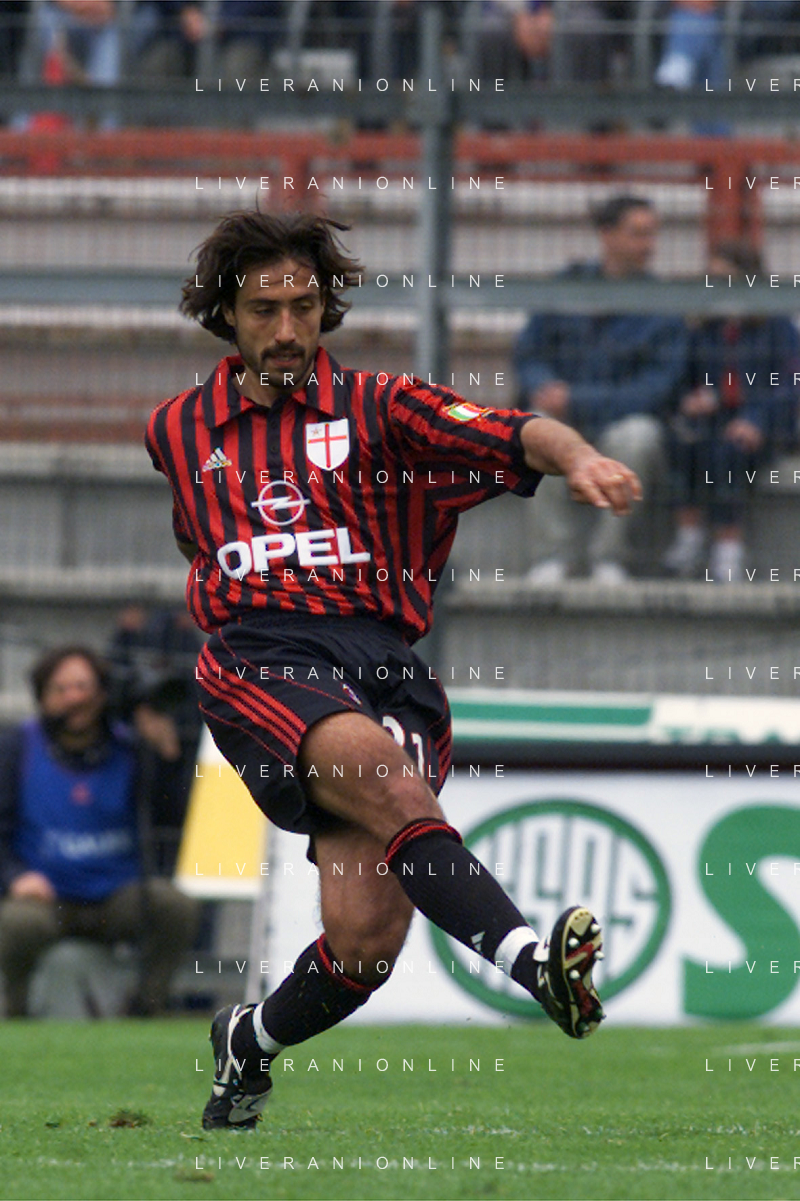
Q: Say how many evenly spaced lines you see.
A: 12